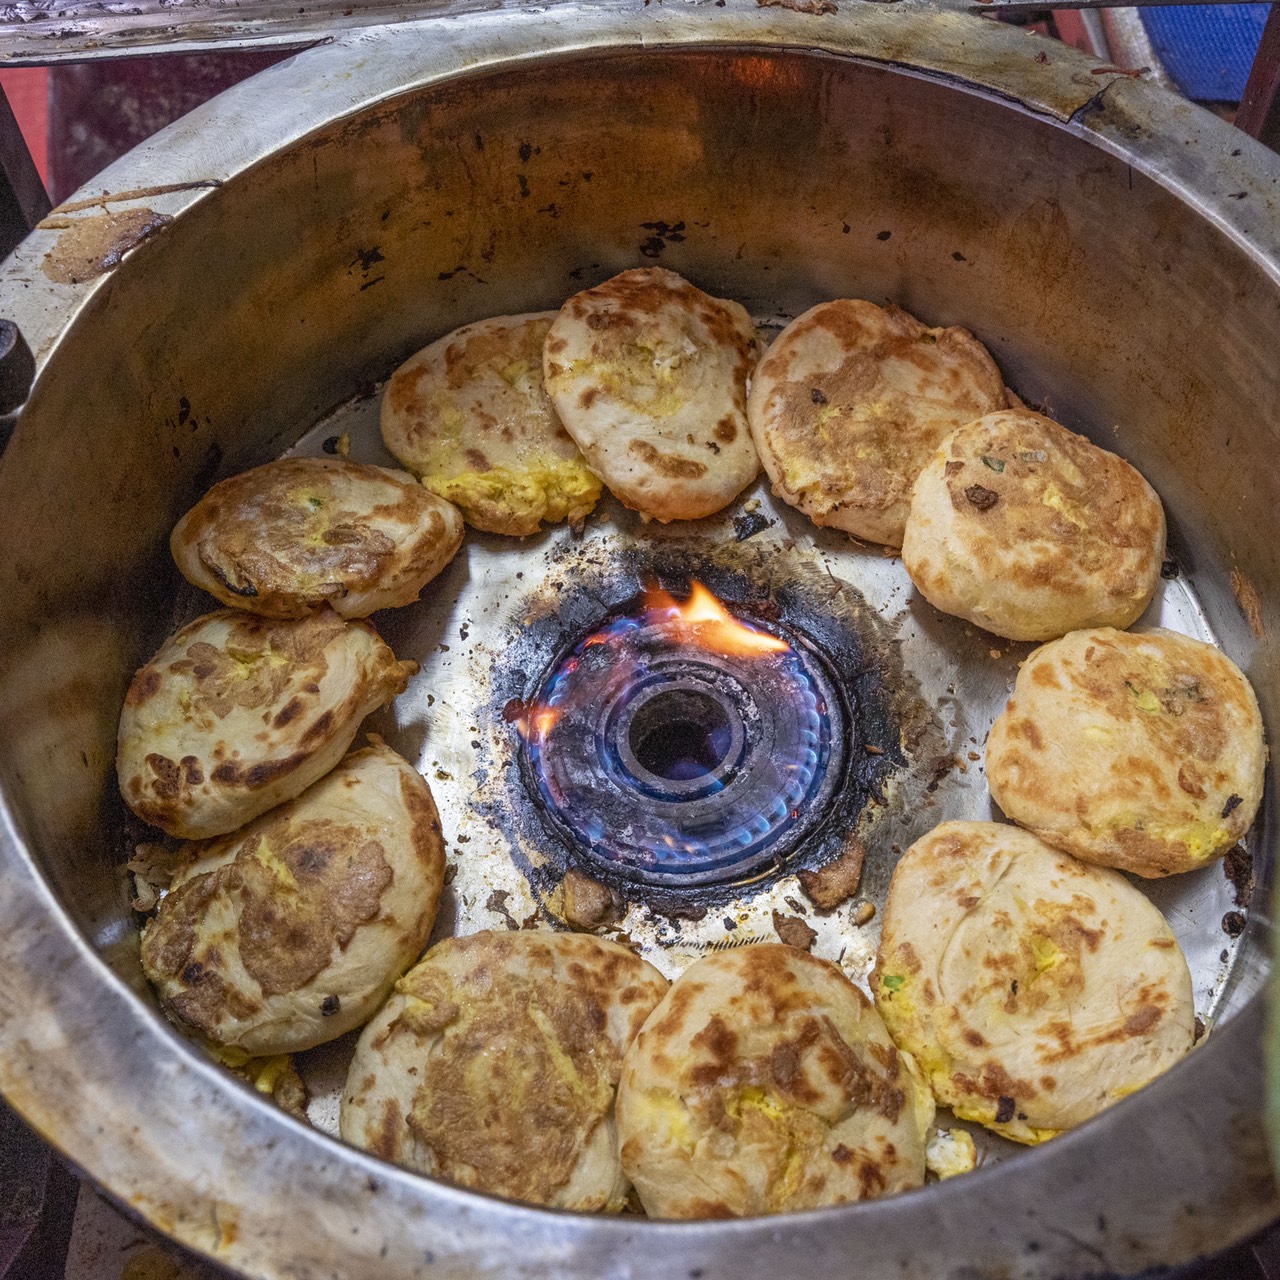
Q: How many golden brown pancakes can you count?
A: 11